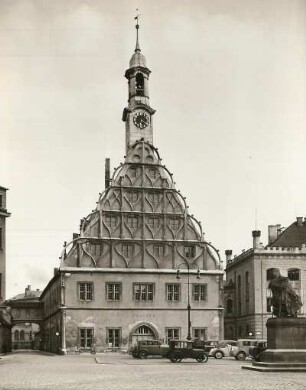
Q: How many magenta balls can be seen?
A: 0